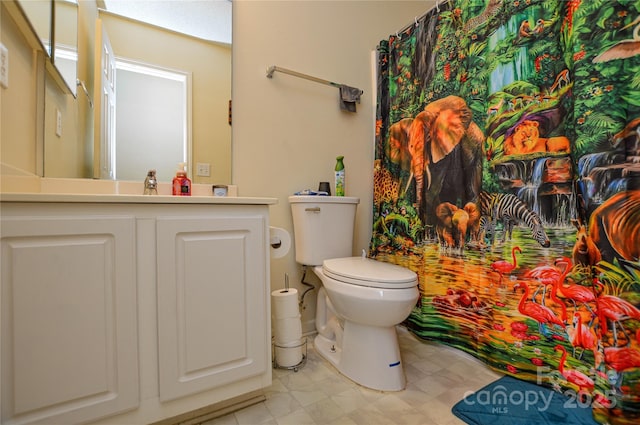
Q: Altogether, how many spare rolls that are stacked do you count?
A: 3